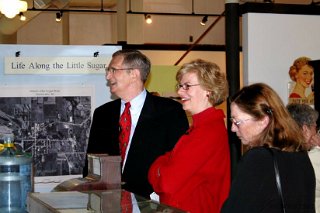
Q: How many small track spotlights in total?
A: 4